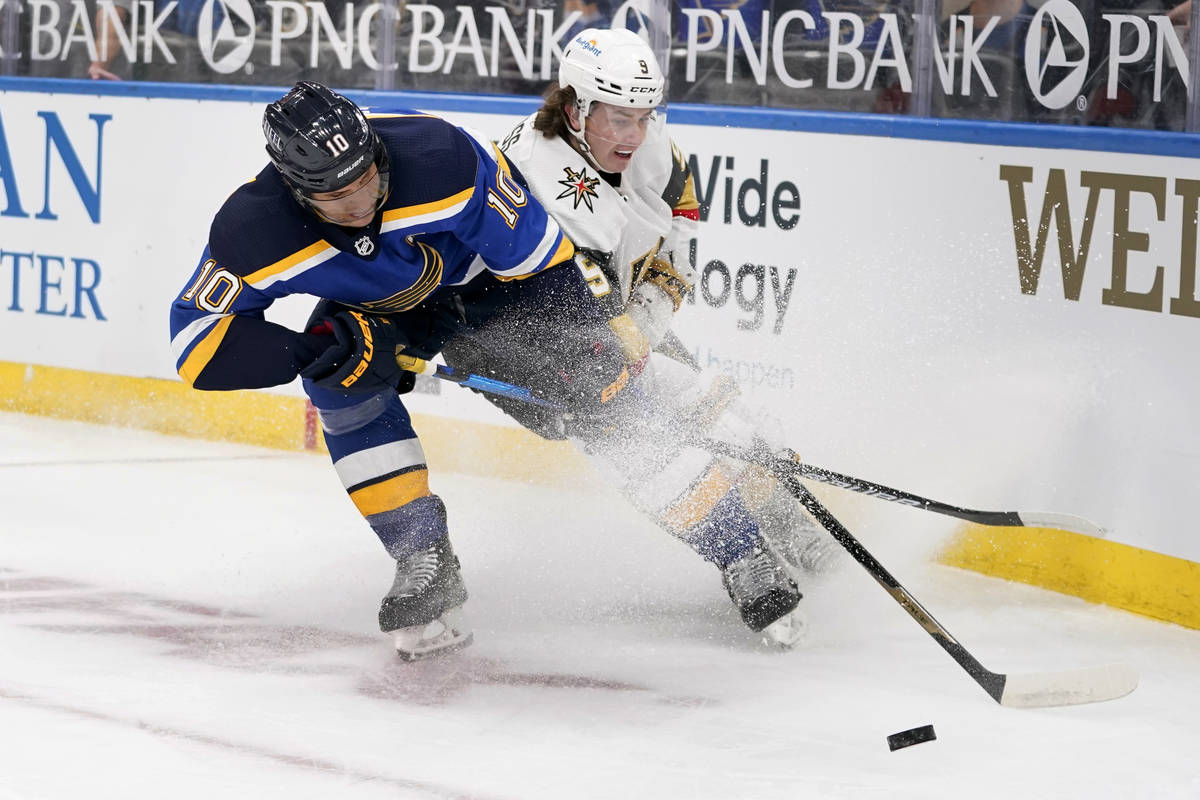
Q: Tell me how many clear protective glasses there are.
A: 2